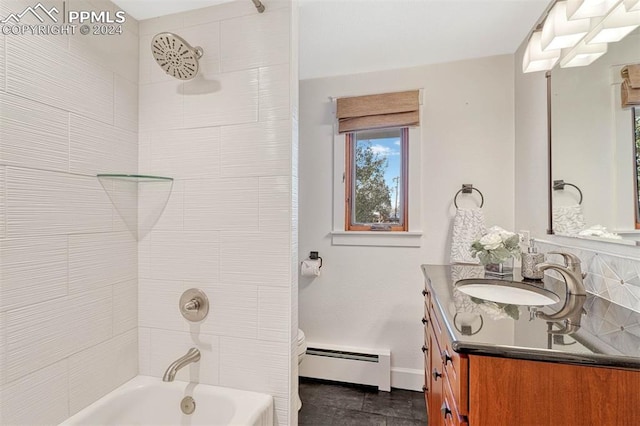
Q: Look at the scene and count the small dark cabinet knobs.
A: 7